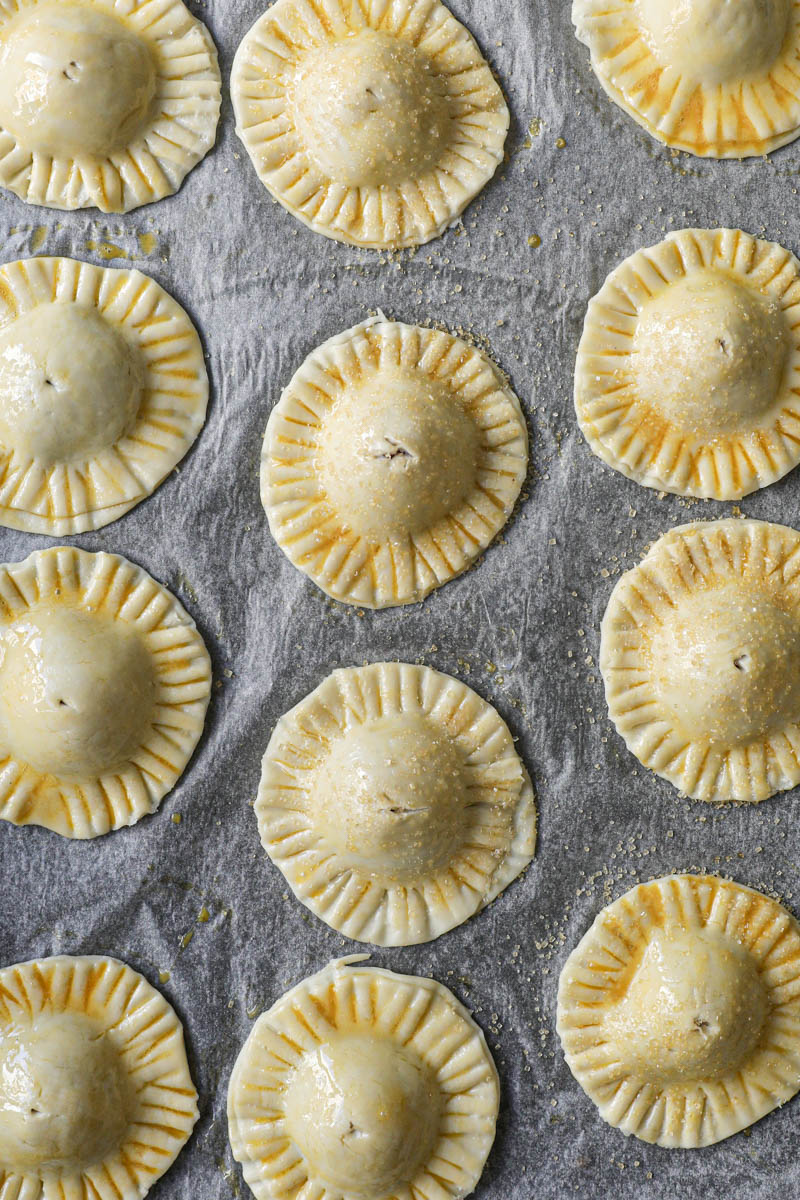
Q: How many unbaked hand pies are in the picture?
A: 12